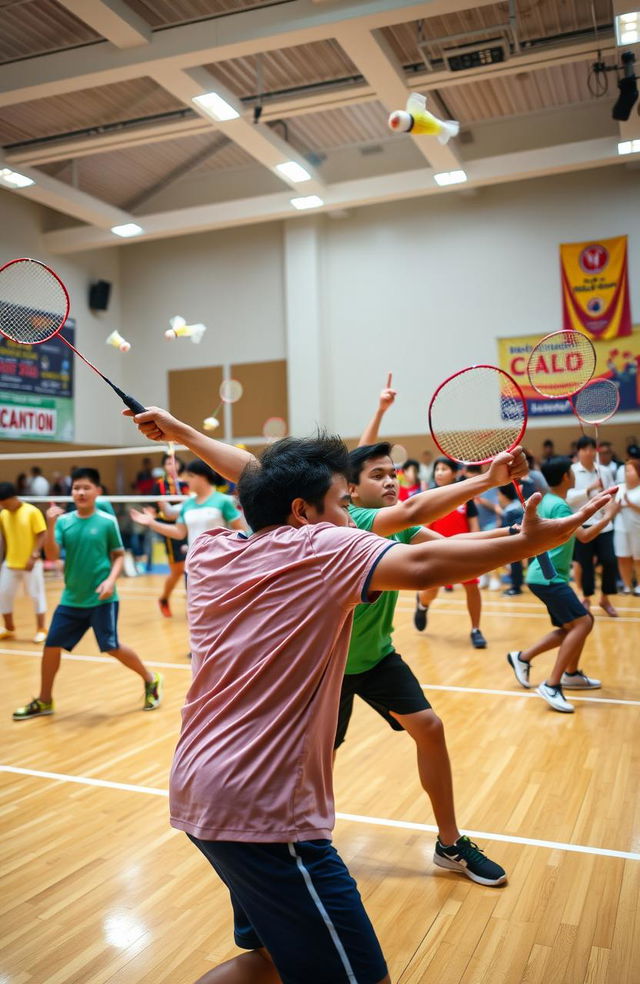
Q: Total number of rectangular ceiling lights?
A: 8